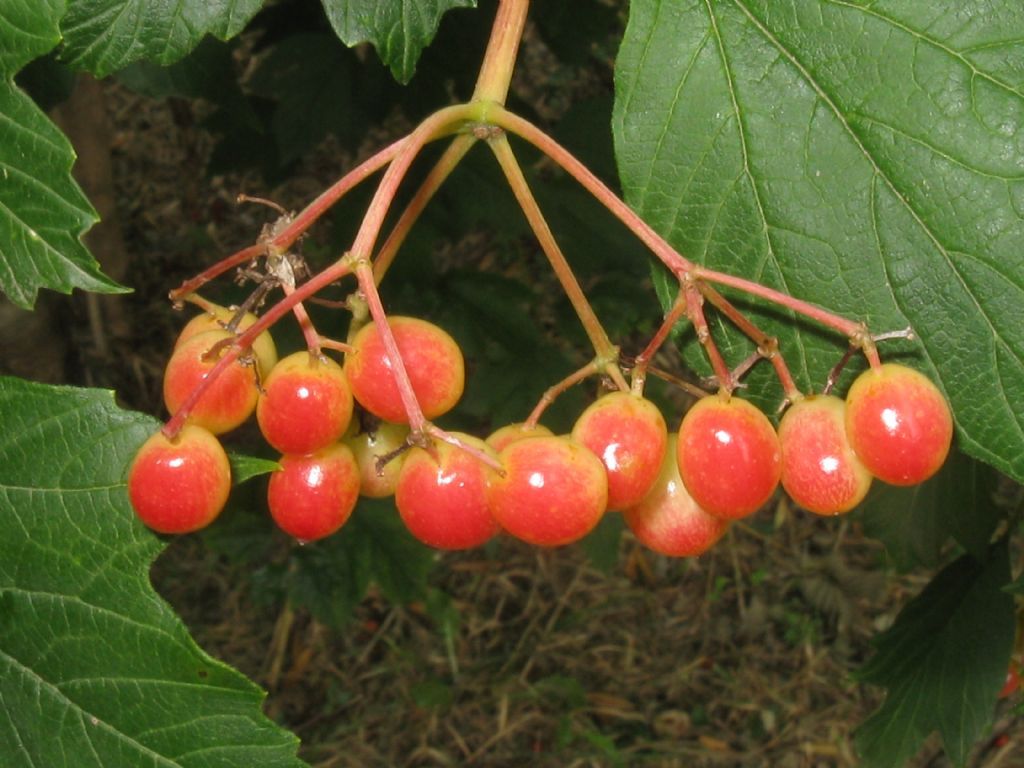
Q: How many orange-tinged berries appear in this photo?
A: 15